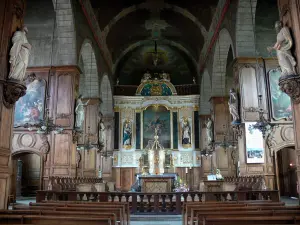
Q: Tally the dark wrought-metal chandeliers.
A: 6